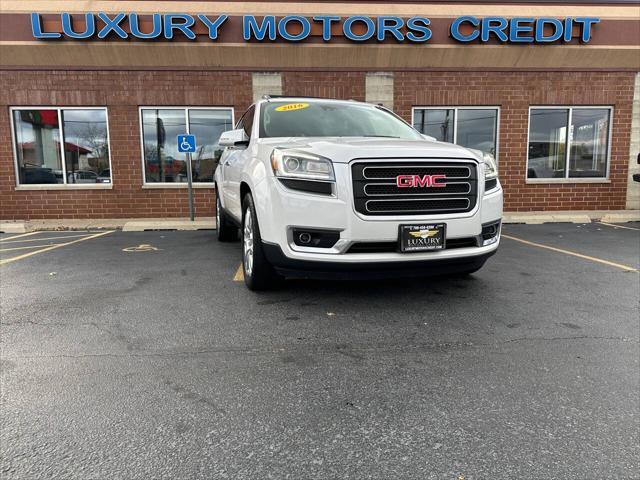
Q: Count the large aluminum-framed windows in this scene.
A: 4